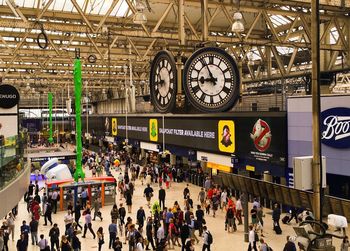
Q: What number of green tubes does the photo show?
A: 2